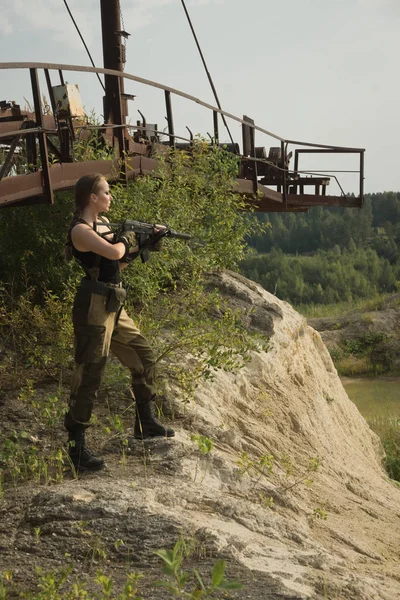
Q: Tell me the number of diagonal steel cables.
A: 2